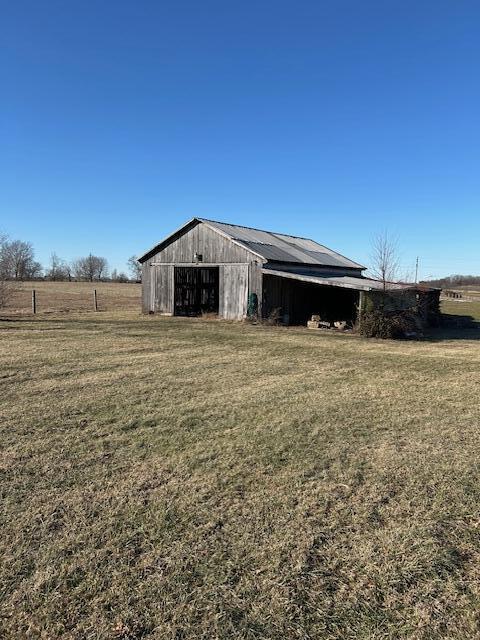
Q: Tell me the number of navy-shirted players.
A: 0